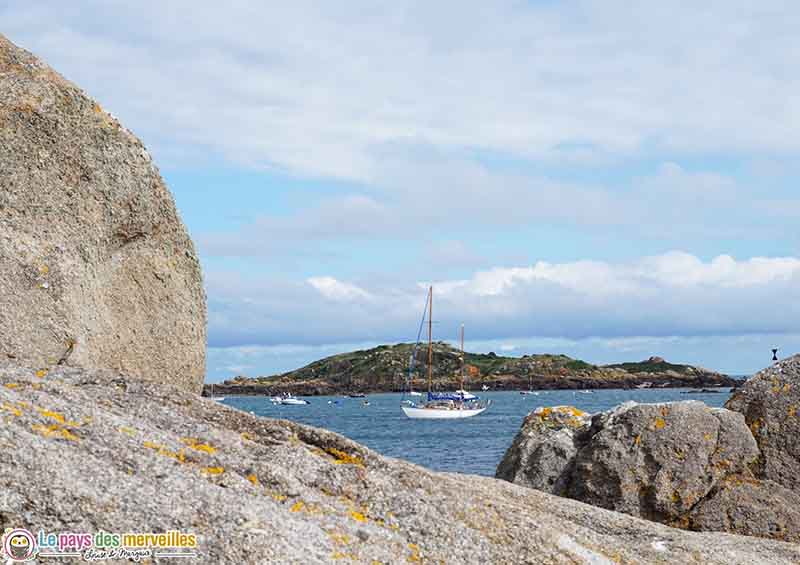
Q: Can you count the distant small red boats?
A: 0